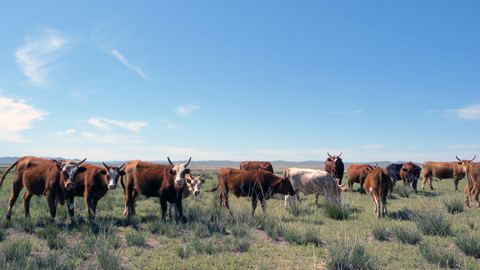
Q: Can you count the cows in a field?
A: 14